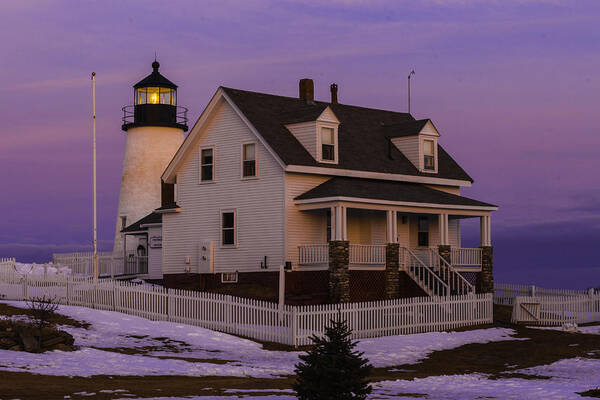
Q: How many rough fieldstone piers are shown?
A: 4